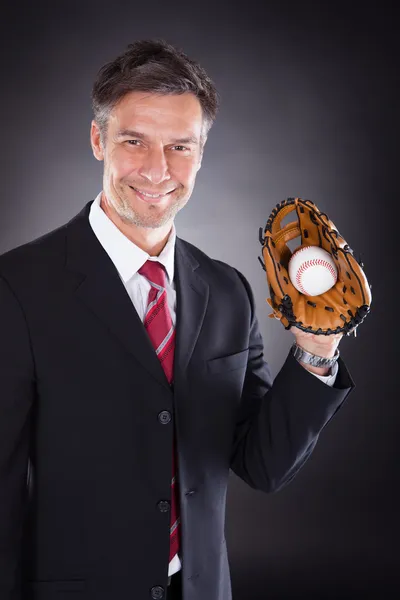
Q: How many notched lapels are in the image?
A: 2